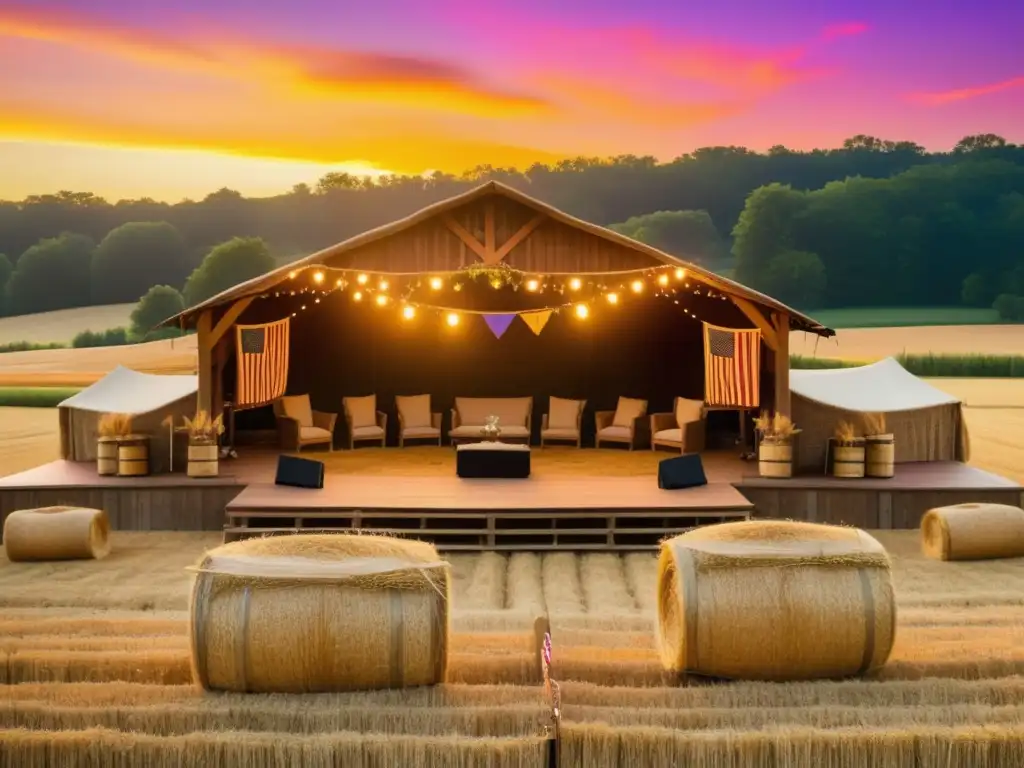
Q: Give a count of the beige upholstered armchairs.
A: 6